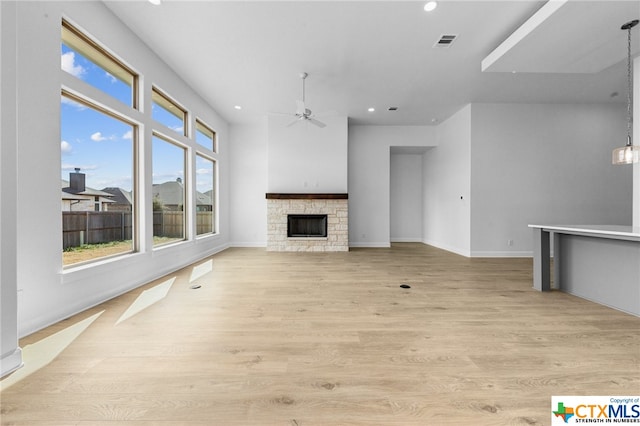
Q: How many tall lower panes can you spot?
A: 3